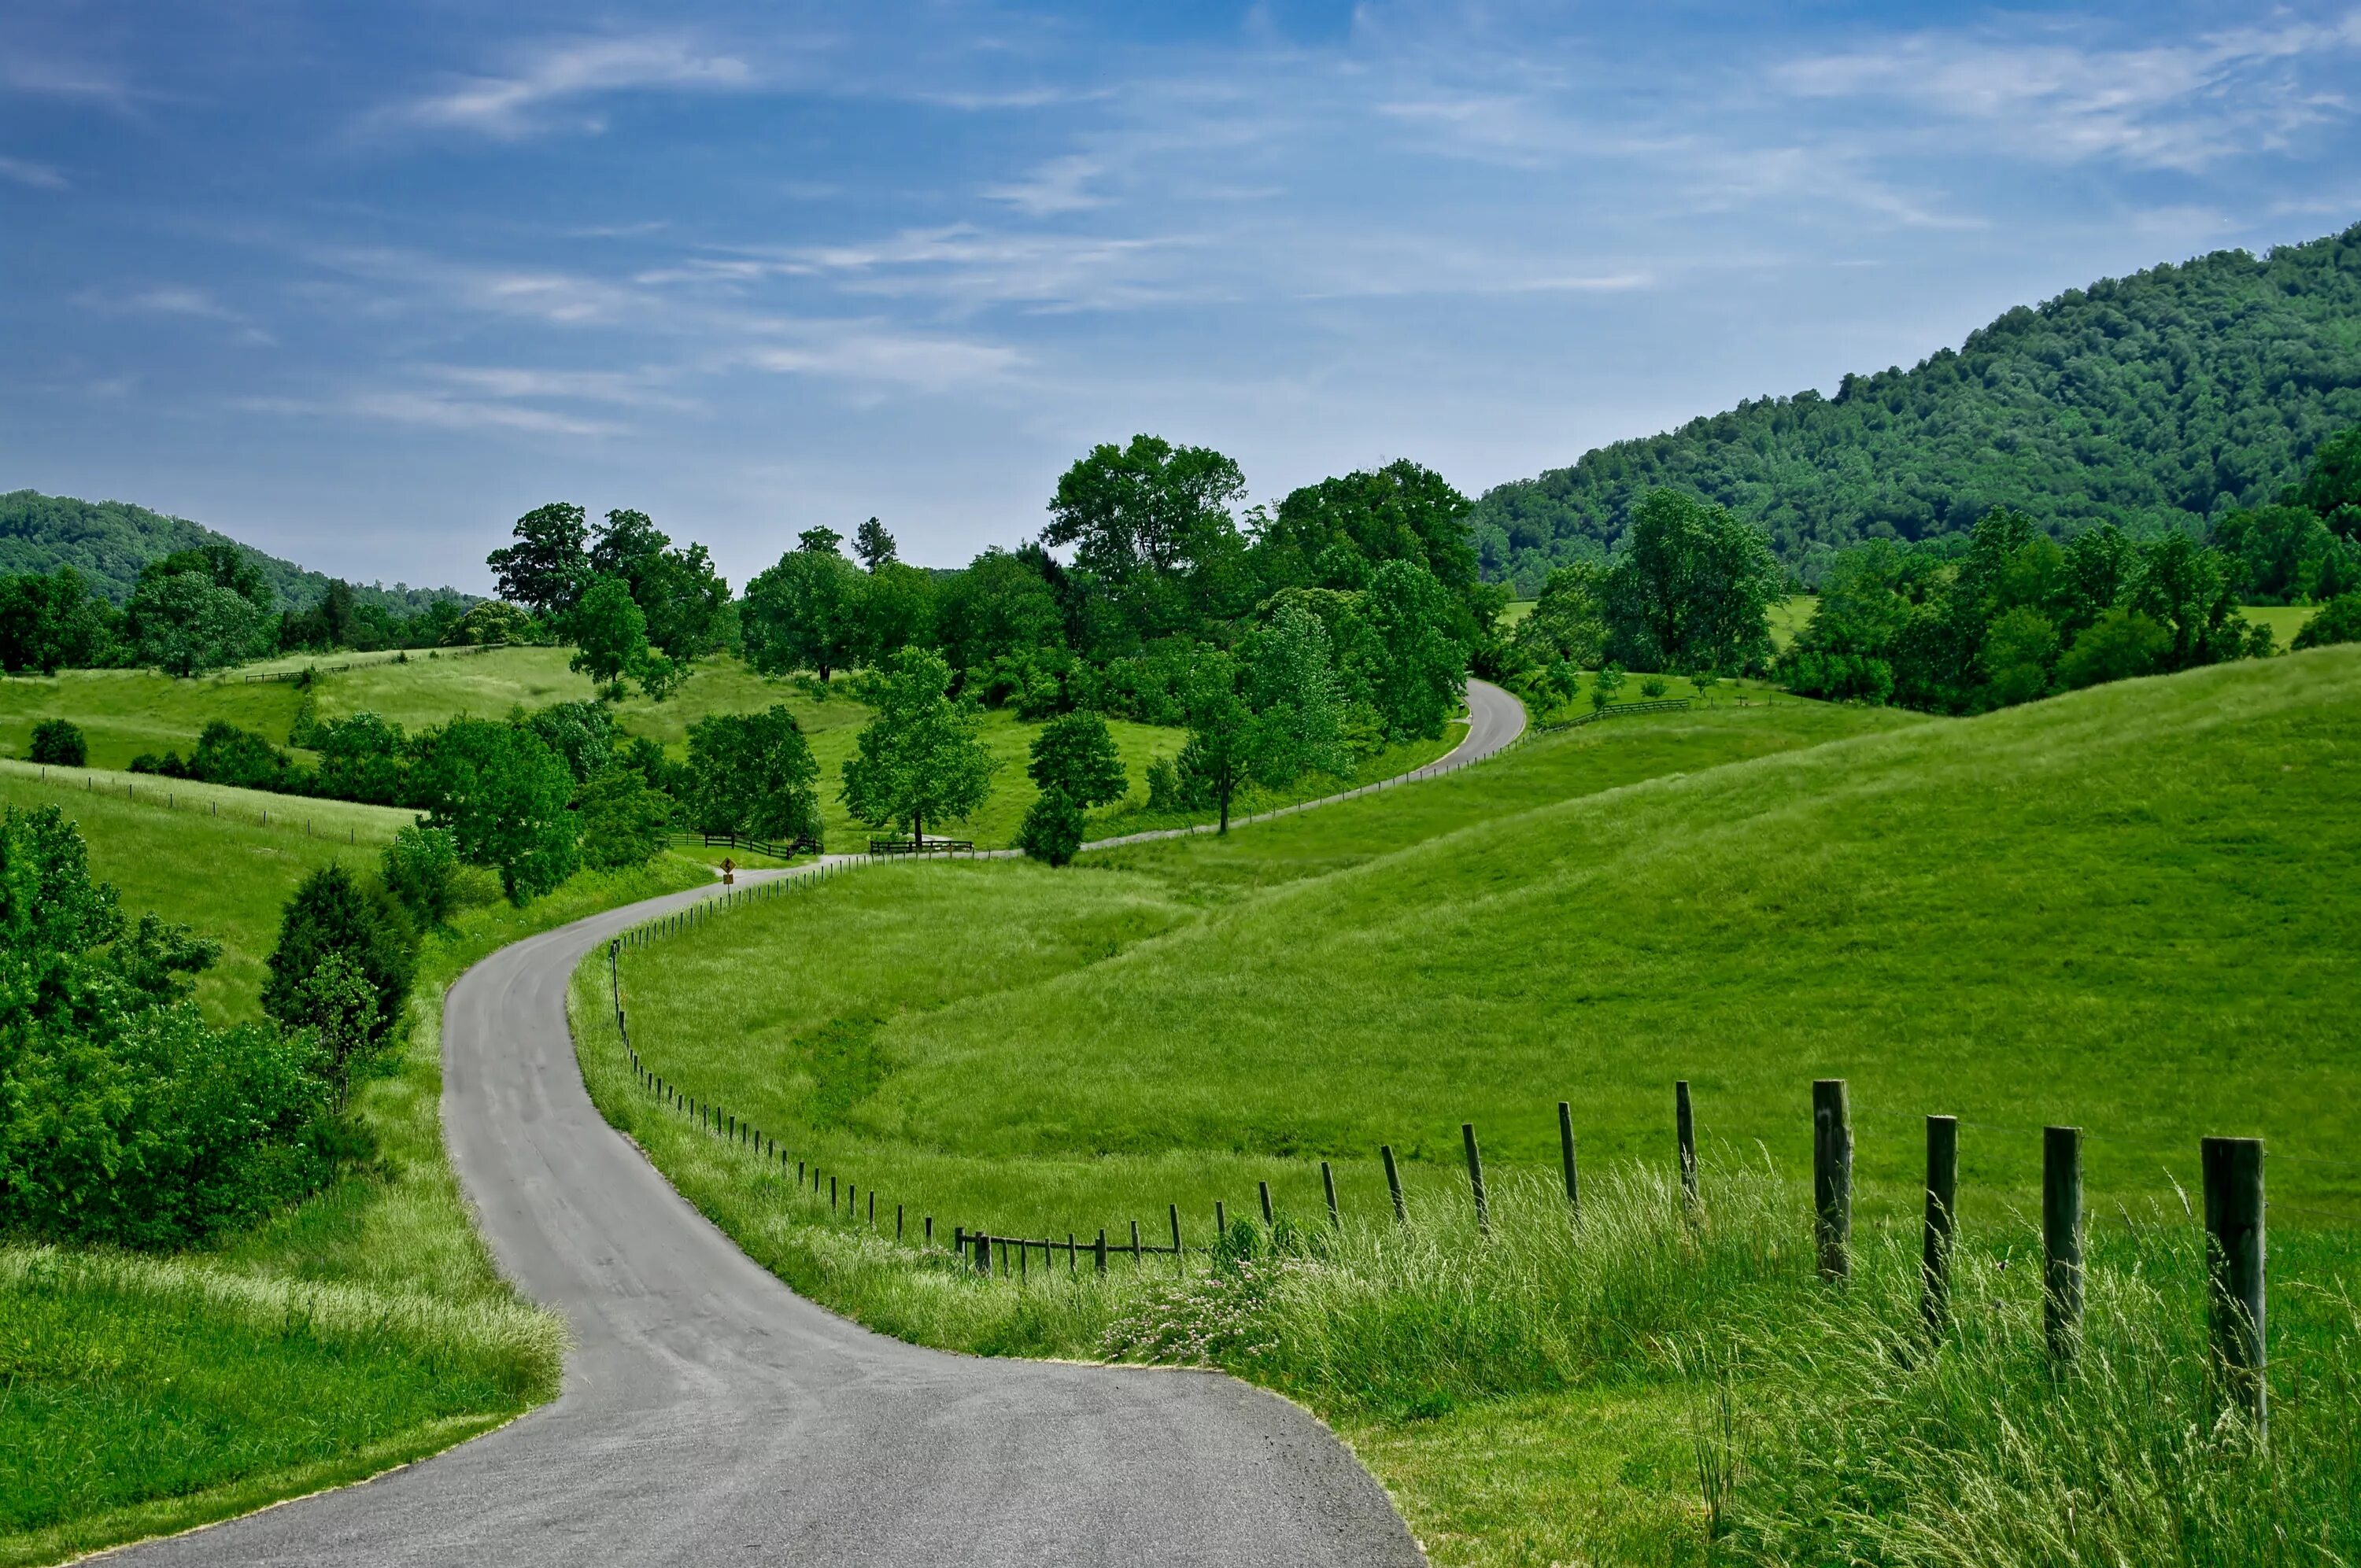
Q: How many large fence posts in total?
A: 4